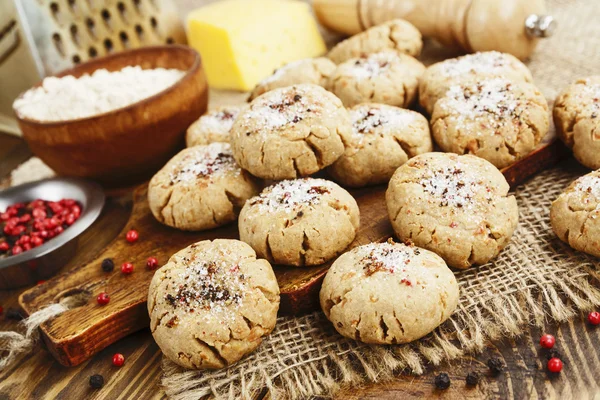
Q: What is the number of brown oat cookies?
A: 15